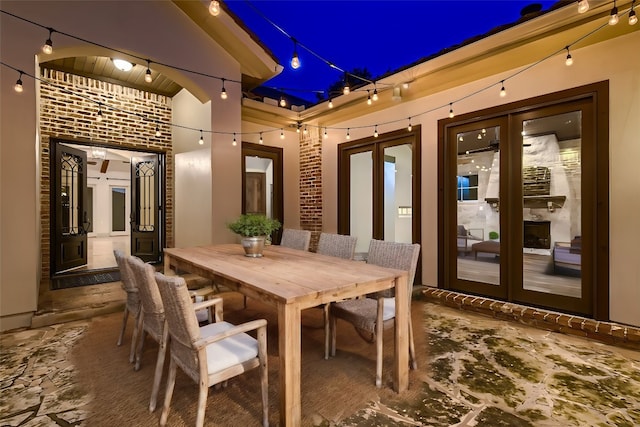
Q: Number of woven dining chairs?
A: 6